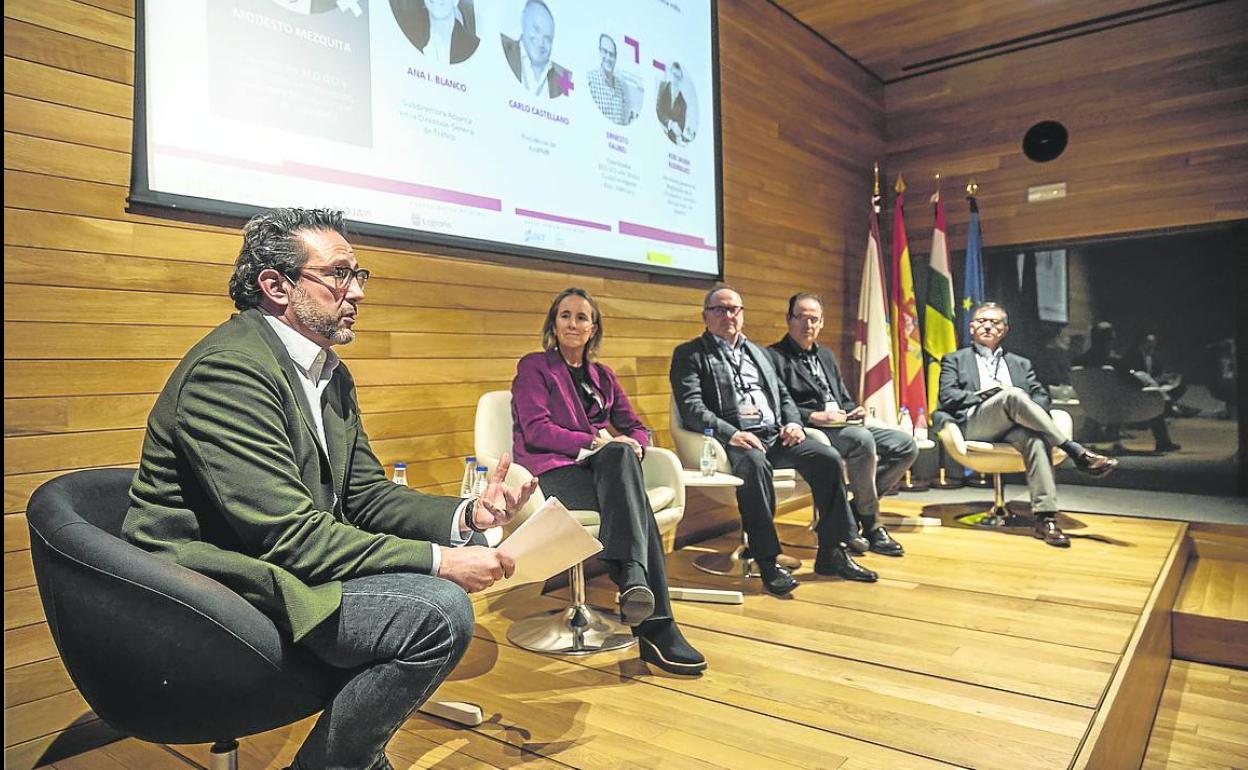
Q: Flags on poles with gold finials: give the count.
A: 4